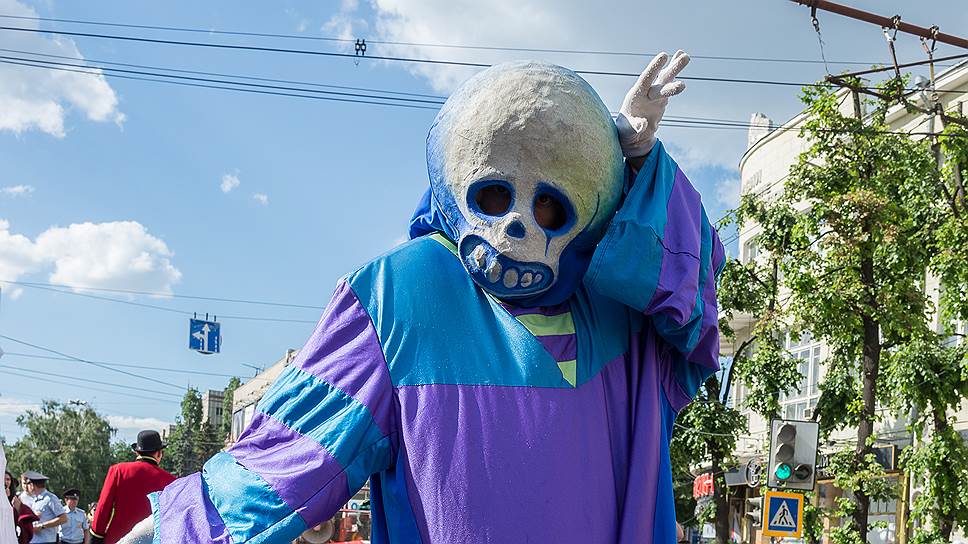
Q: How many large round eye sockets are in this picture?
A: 2